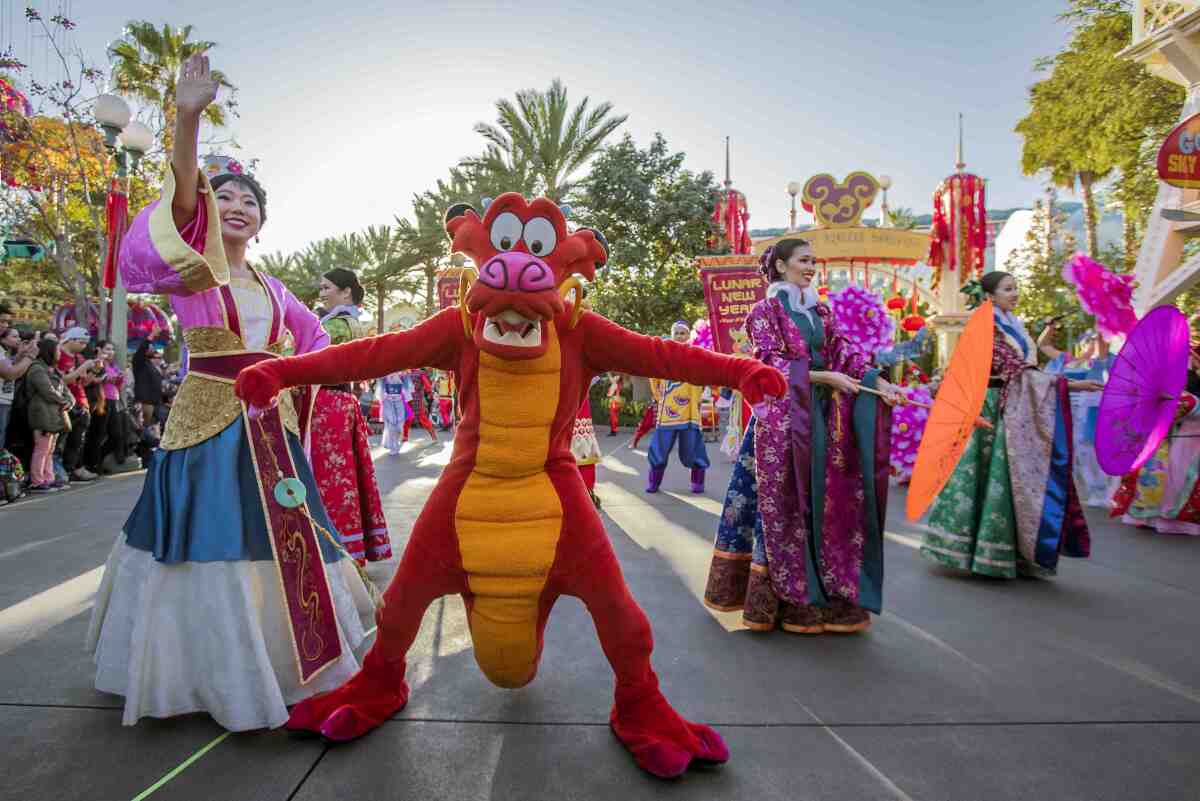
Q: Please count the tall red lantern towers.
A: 2